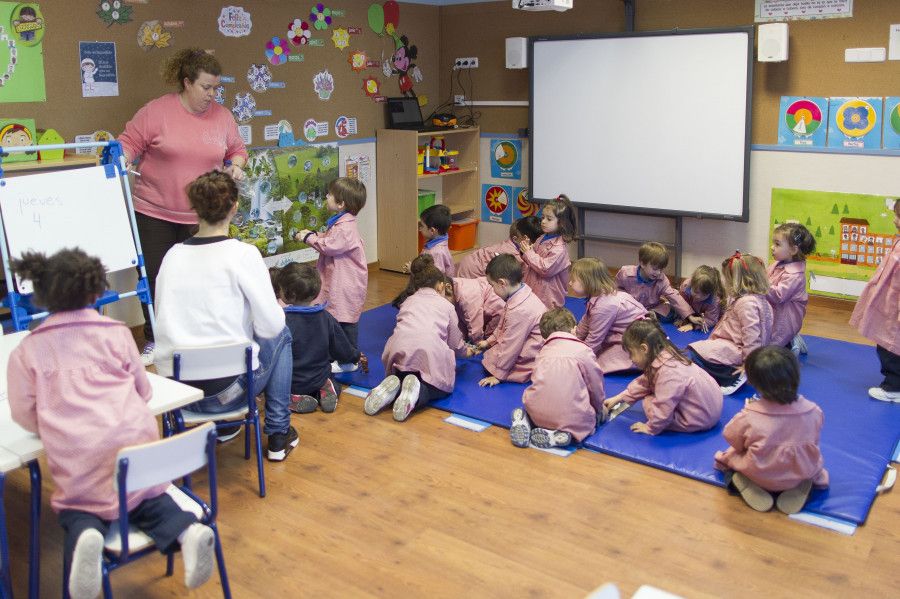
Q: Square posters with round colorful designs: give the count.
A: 6